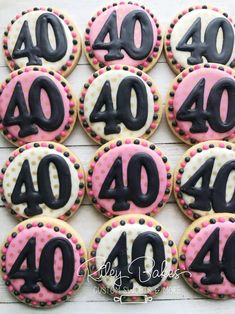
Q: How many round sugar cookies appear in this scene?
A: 12